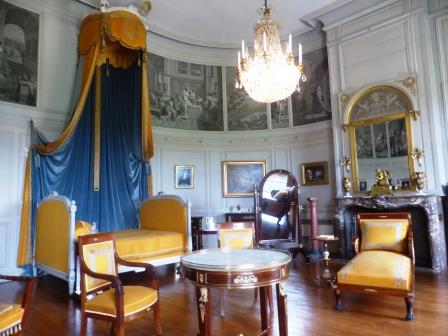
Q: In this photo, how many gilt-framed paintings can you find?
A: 3